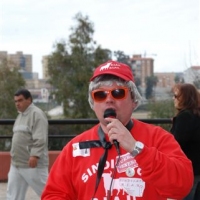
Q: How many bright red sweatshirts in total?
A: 1